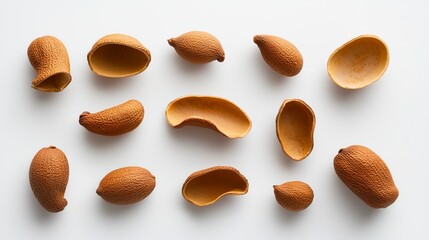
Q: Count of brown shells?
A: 13